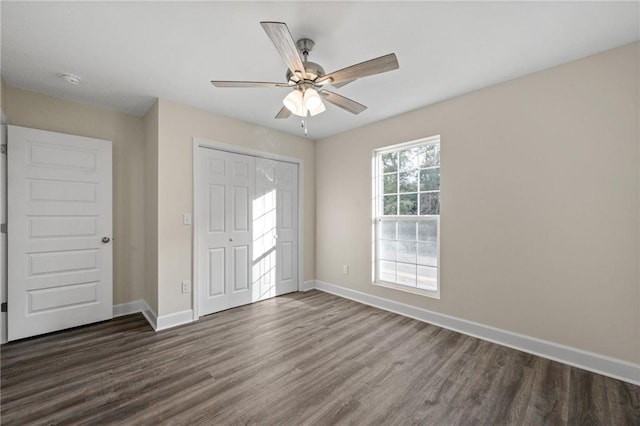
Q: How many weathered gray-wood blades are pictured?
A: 5